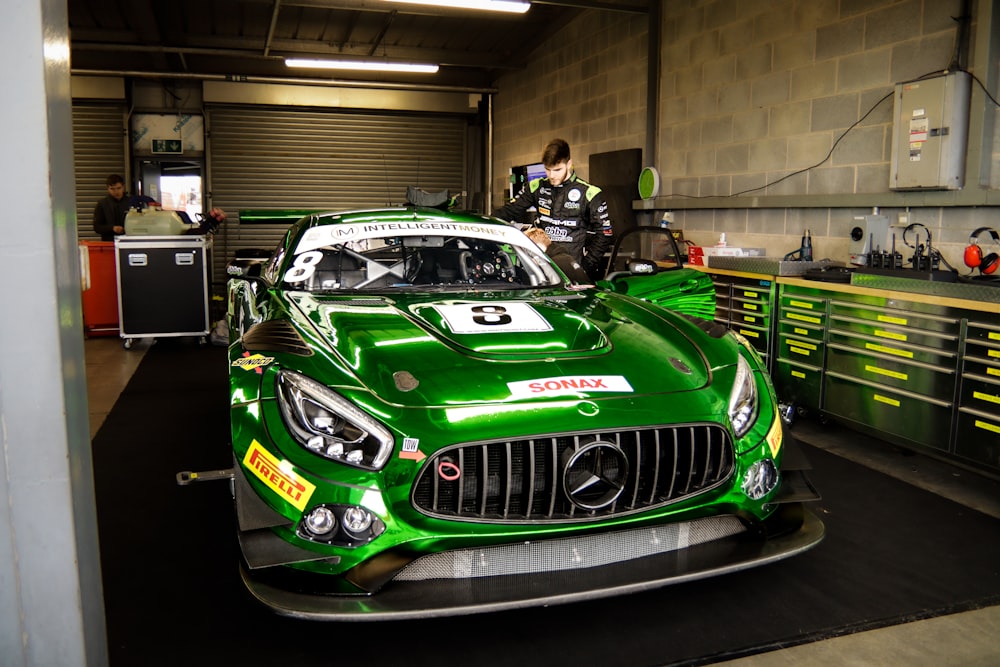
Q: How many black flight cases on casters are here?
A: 1